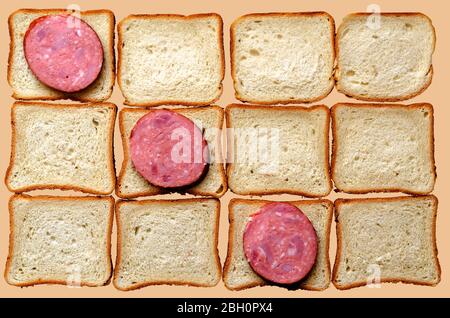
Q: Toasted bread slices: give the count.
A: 12